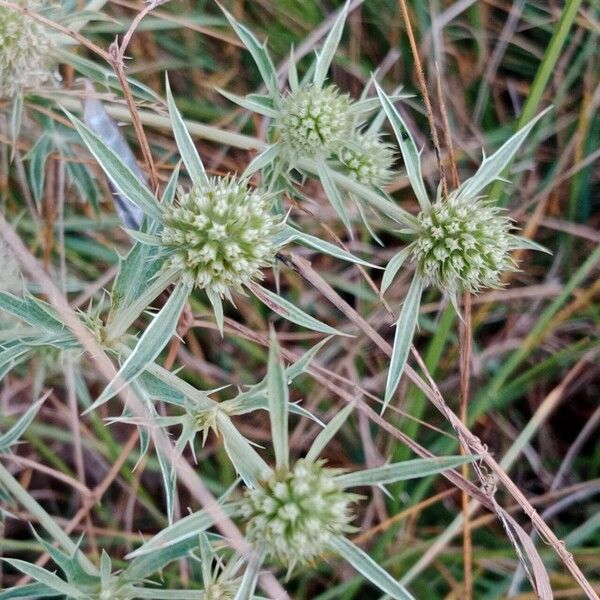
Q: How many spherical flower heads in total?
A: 6